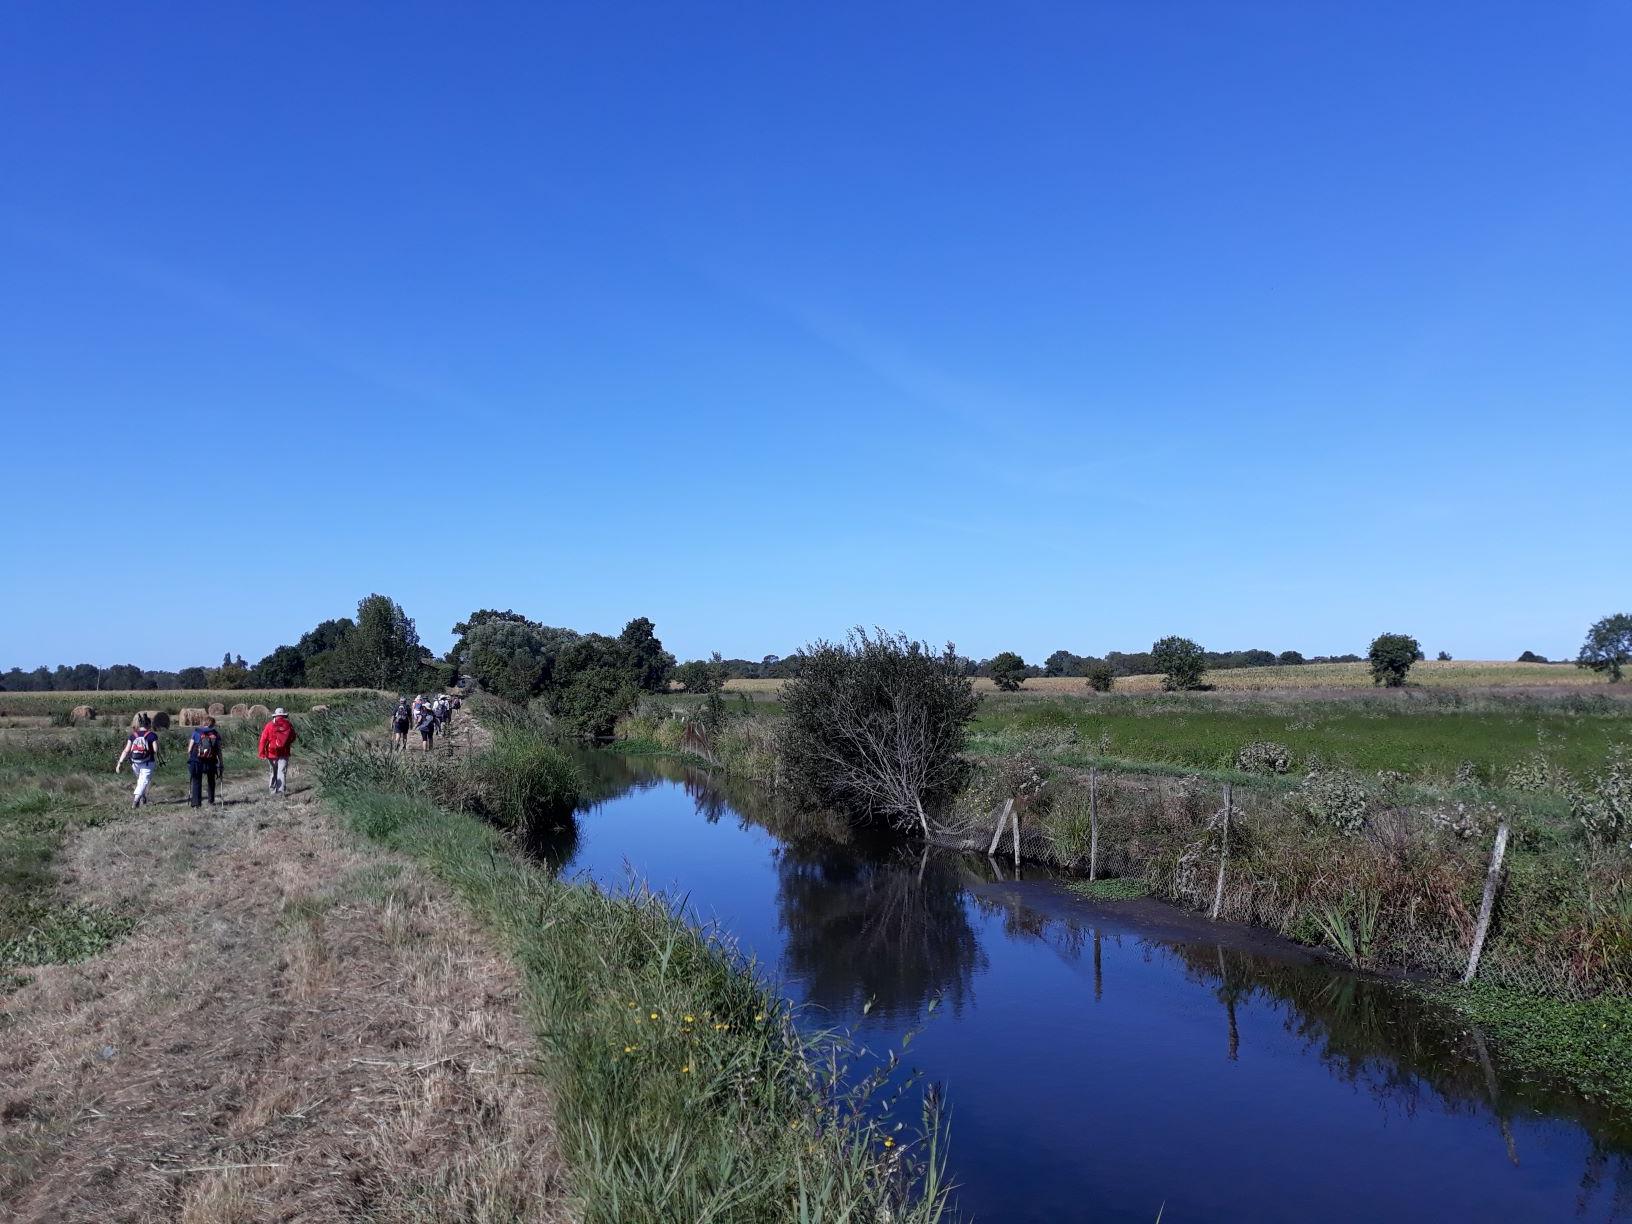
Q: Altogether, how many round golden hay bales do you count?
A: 7